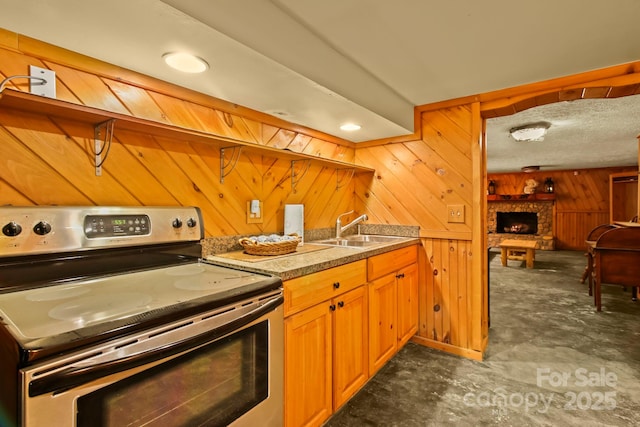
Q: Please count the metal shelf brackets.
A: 4